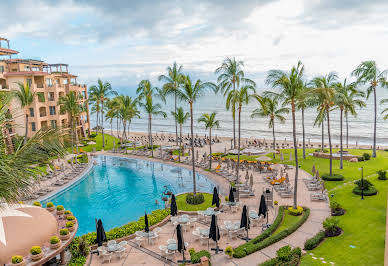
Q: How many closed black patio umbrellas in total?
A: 9